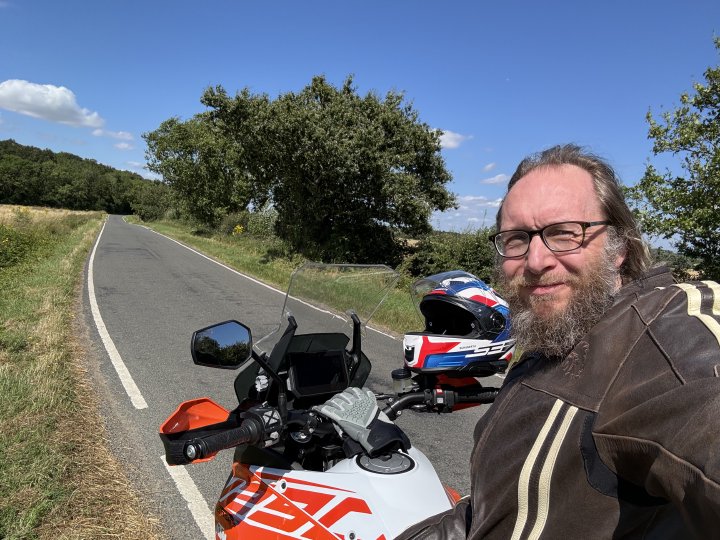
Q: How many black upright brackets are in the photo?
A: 2